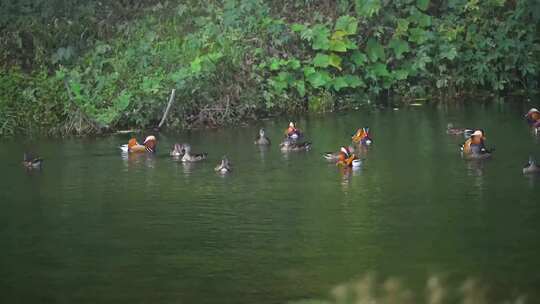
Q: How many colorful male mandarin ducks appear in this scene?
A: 6